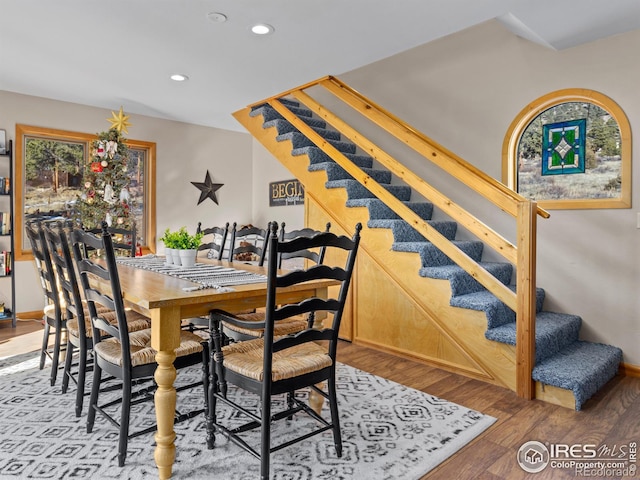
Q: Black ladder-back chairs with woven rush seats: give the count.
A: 8